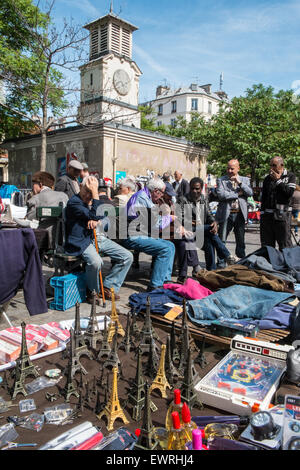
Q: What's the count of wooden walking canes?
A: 1